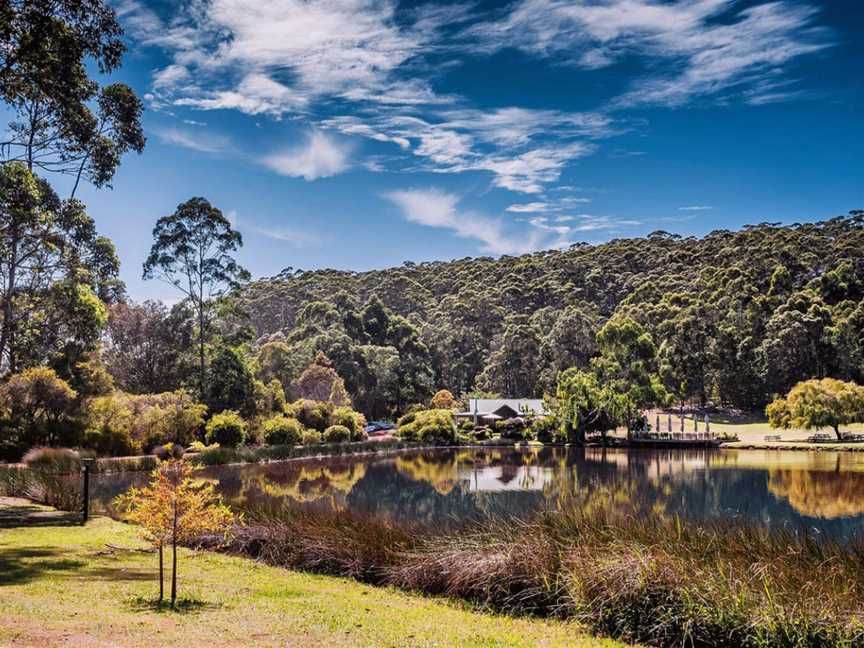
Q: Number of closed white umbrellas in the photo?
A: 6